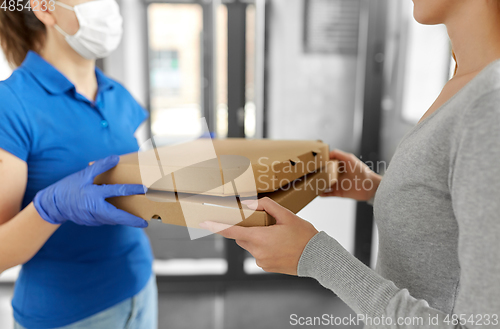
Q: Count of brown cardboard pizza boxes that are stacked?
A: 2